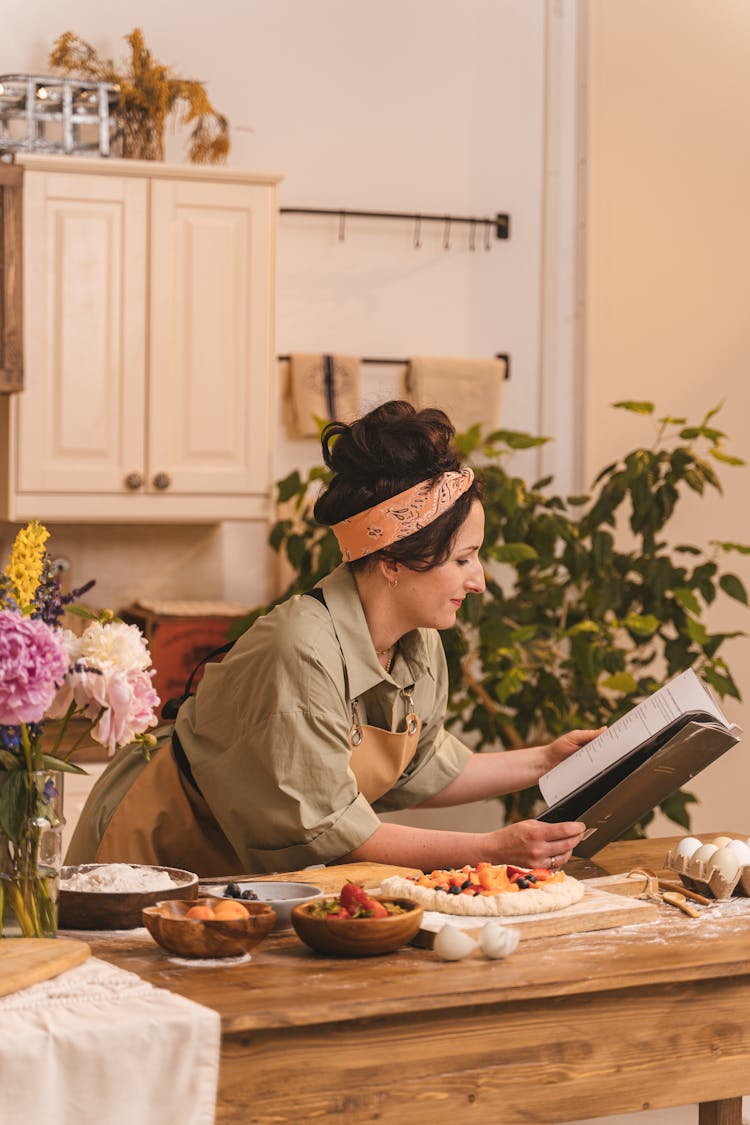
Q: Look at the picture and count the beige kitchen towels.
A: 2